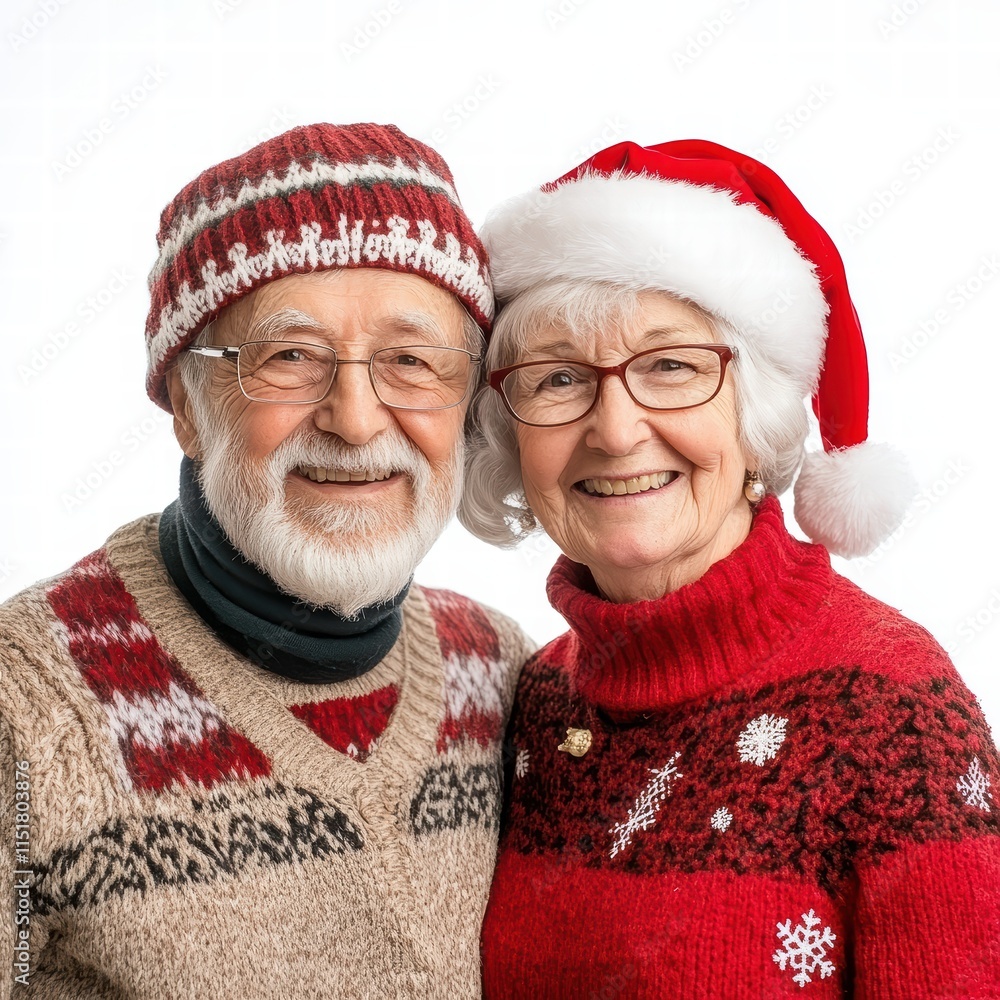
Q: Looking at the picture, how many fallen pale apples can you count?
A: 0